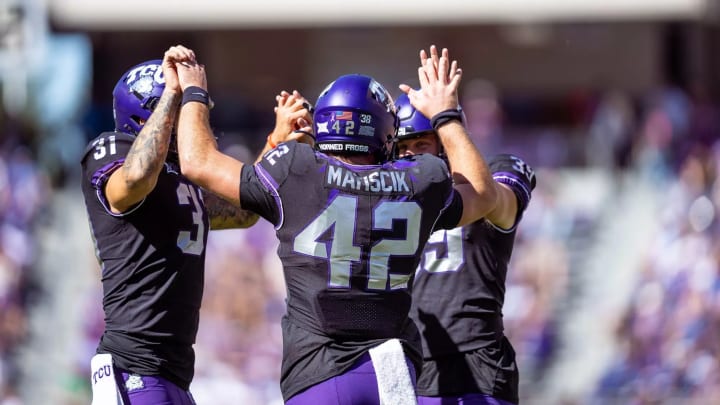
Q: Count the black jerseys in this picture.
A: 3